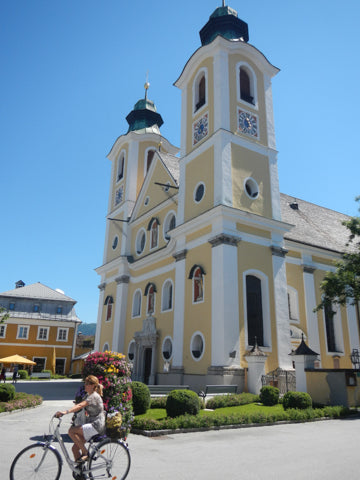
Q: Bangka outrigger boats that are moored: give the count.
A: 0